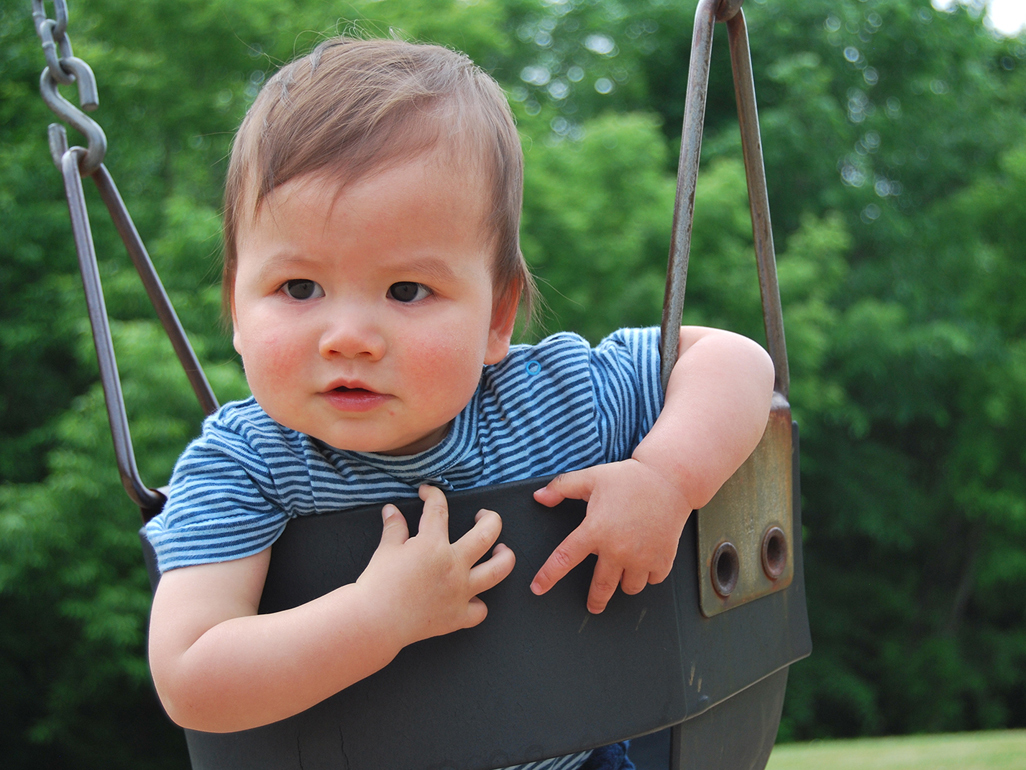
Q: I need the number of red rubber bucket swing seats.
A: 0